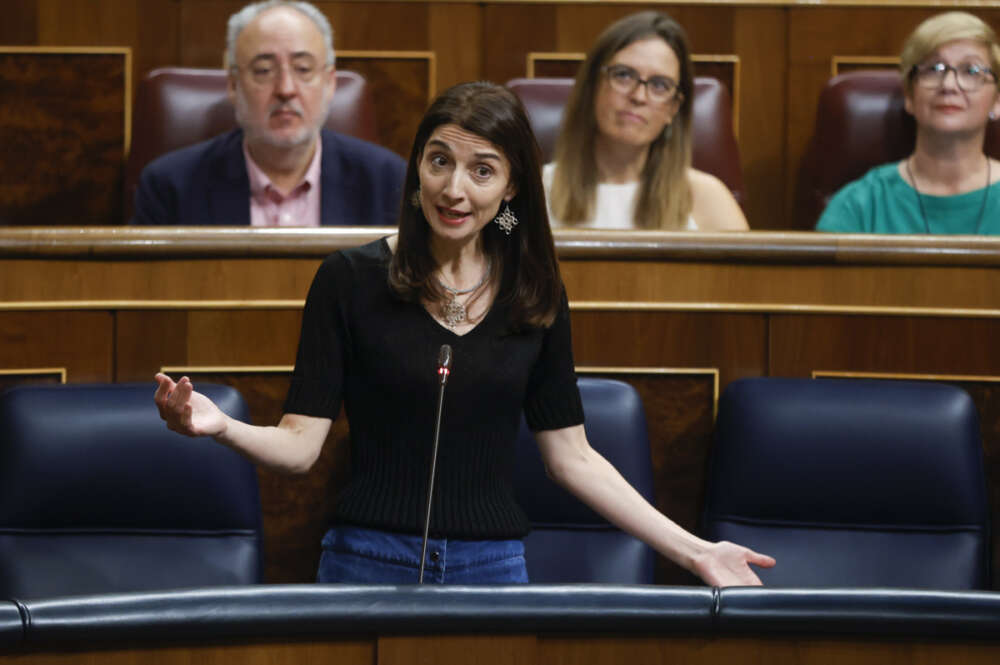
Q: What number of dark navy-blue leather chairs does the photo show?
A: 3